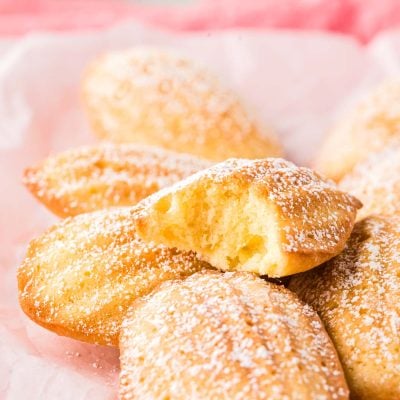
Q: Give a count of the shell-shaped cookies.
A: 8